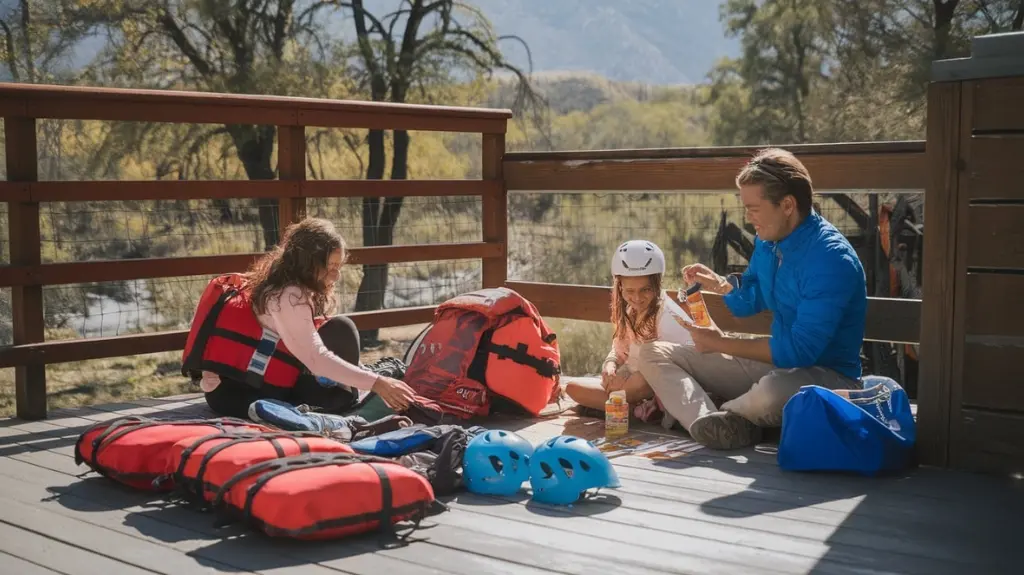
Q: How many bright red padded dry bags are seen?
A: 3